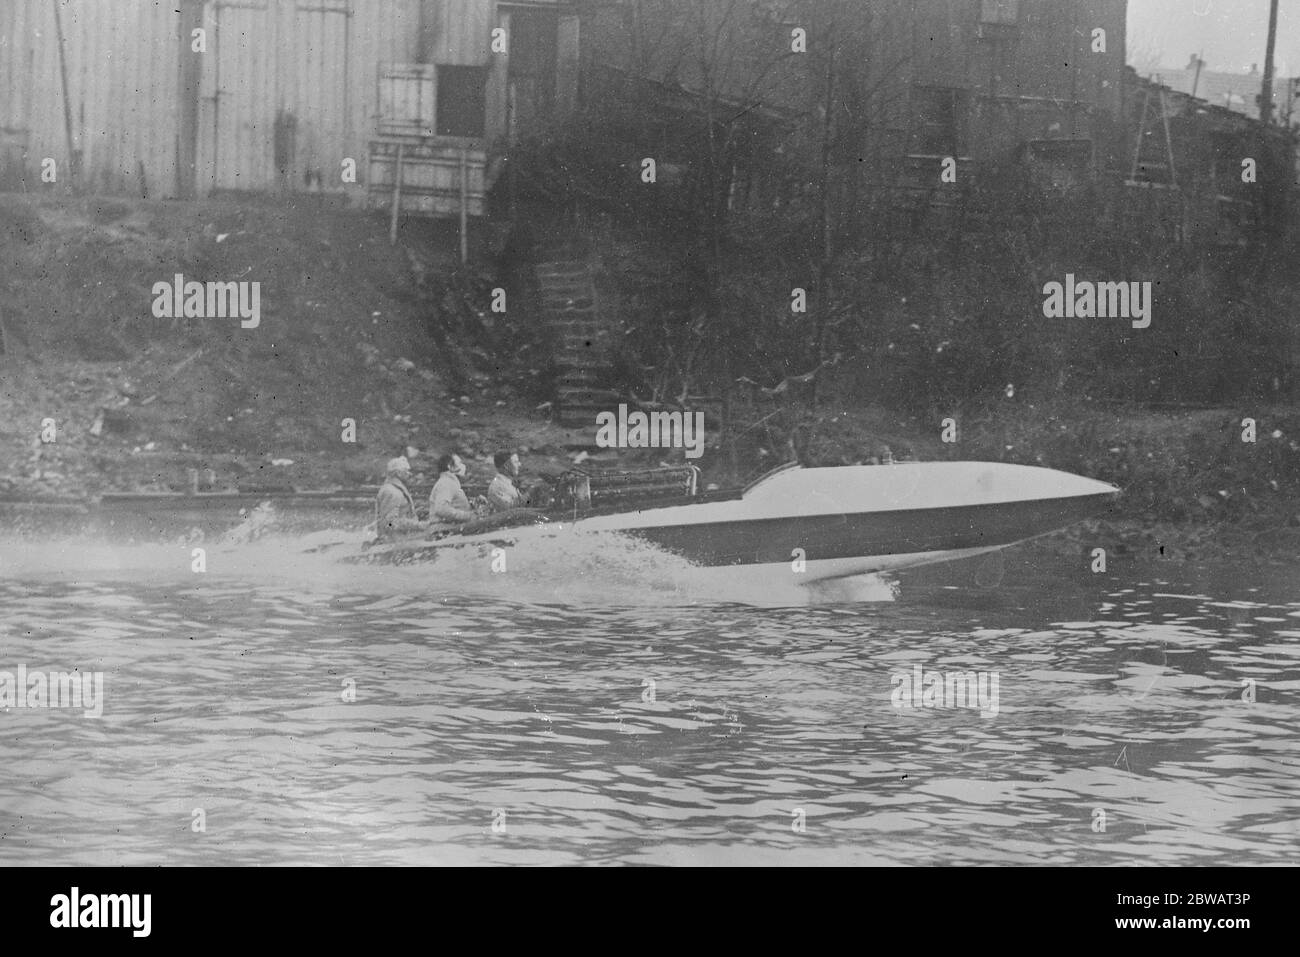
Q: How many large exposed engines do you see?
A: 1